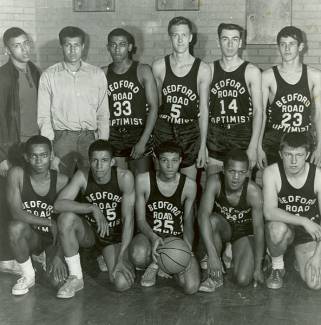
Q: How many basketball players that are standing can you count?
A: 4